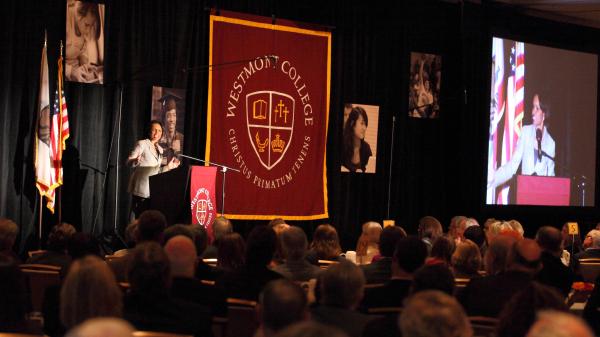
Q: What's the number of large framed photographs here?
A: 4